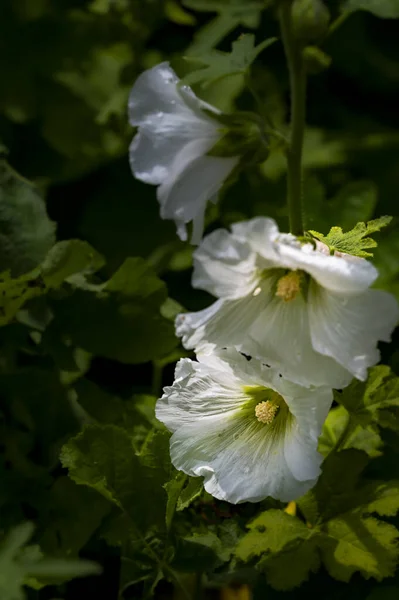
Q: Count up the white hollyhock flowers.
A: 3